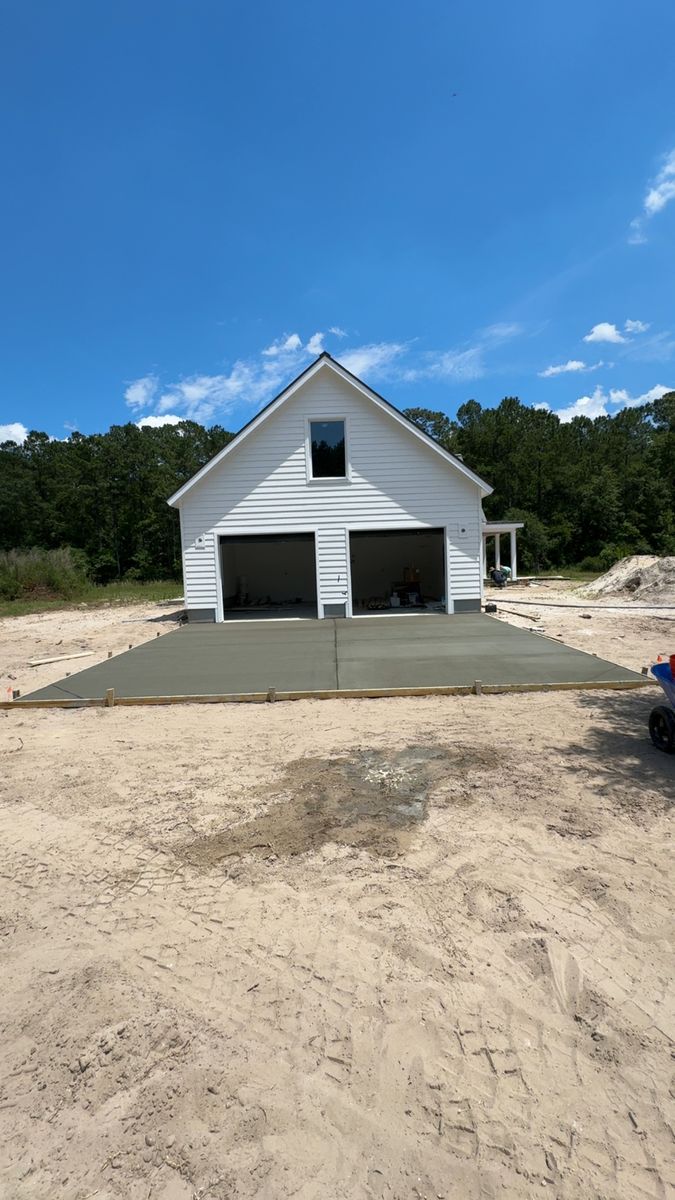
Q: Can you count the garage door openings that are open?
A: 2